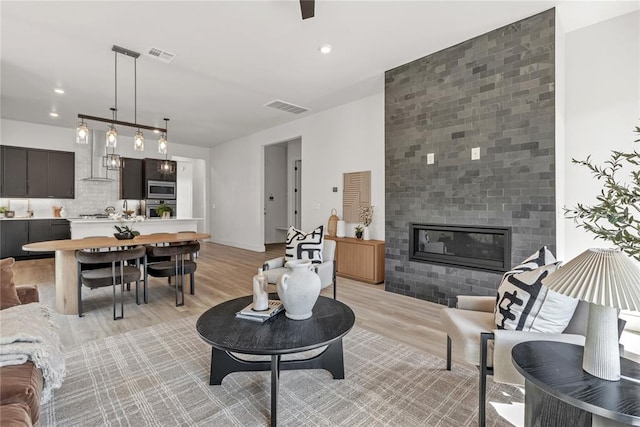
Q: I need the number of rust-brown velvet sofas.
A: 1